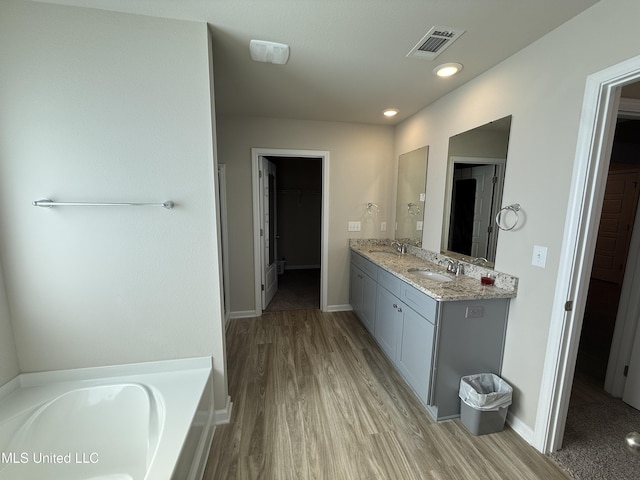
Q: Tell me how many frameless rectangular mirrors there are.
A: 2